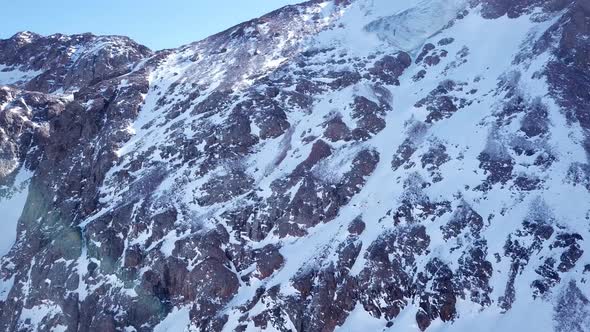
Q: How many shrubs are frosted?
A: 0